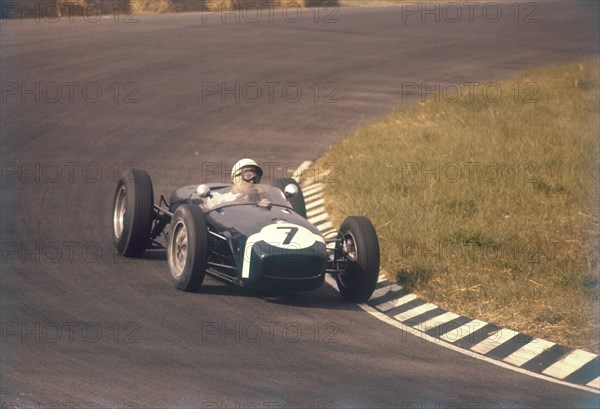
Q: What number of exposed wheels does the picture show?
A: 4